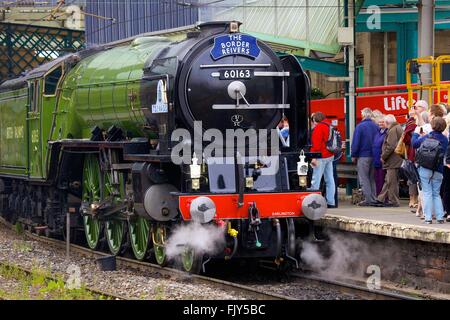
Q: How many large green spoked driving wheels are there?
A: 3